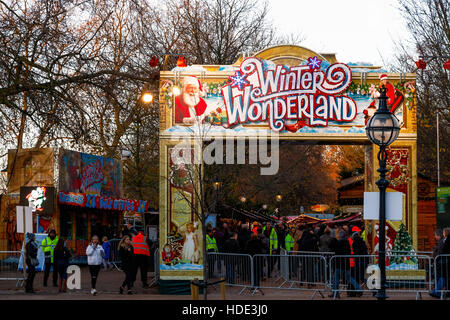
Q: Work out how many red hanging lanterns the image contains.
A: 4